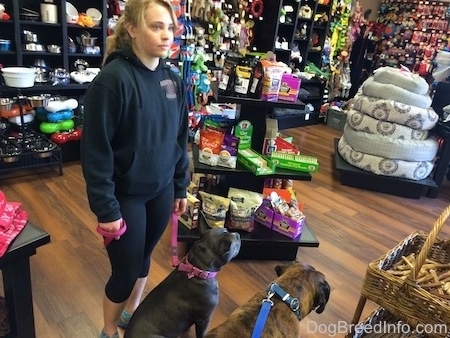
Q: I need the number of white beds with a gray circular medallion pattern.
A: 3